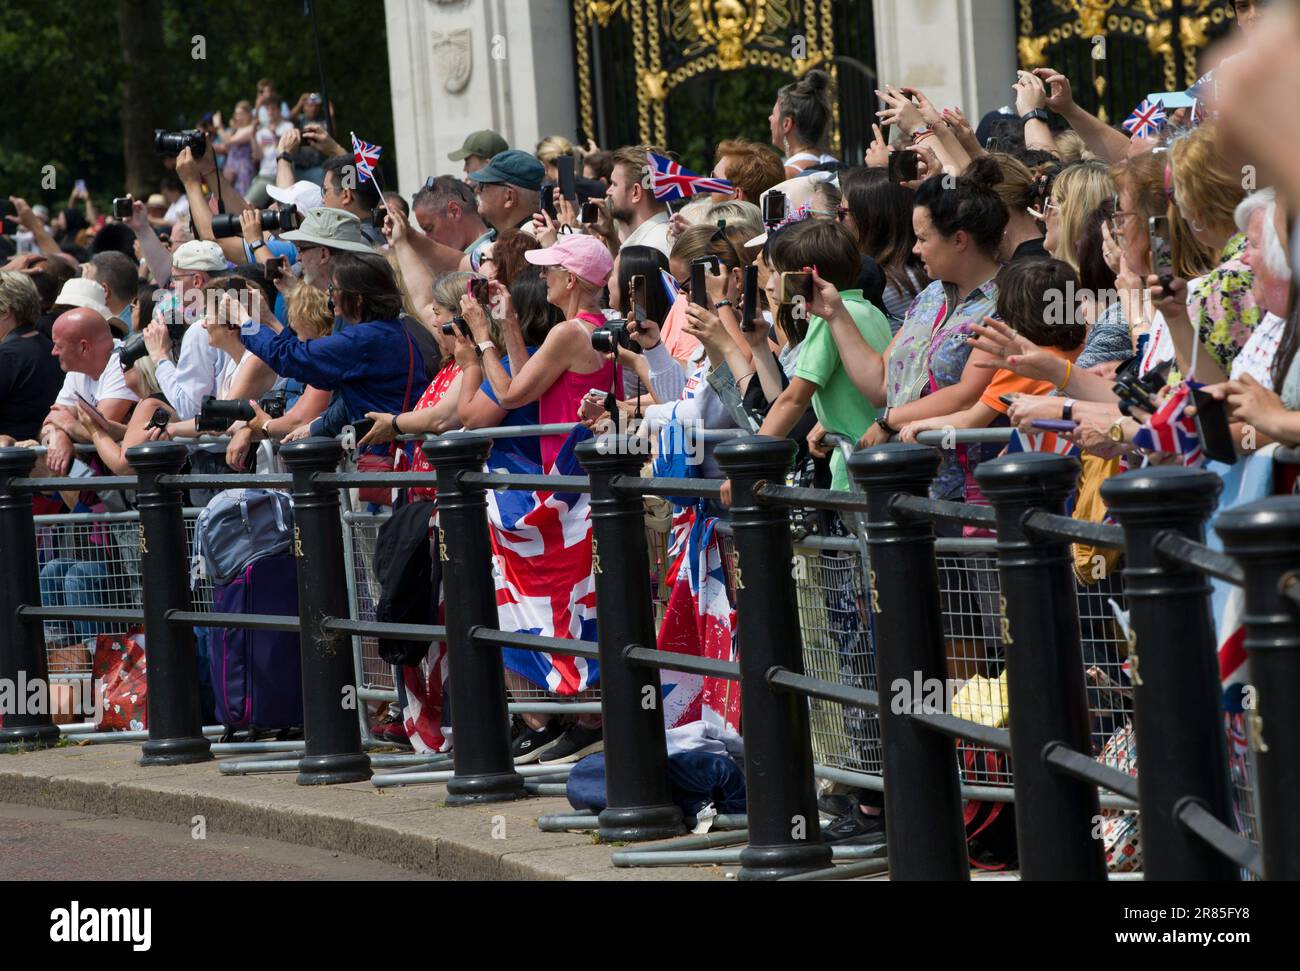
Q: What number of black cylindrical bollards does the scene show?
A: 10